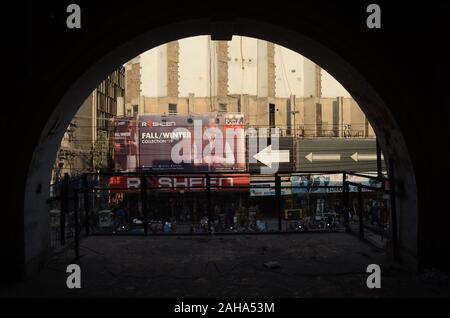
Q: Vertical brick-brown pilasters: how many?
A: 5